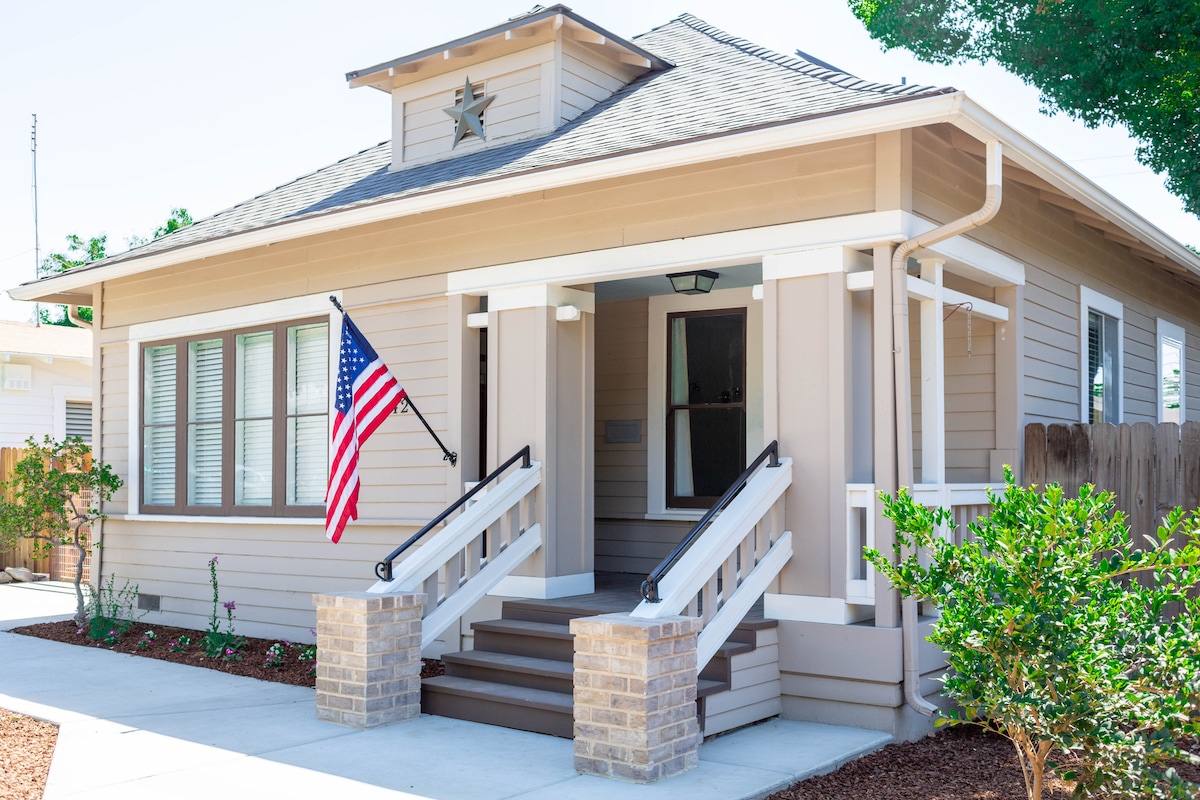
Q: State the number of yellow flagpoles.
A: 0